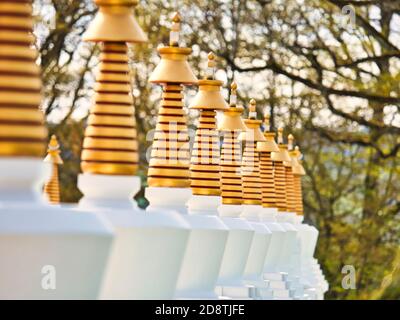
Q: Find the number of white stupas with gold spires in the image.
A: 11